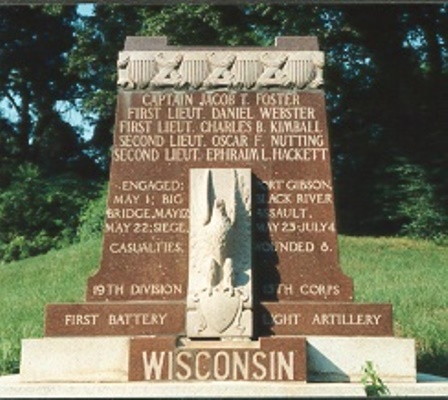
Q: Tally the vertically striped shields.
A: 4